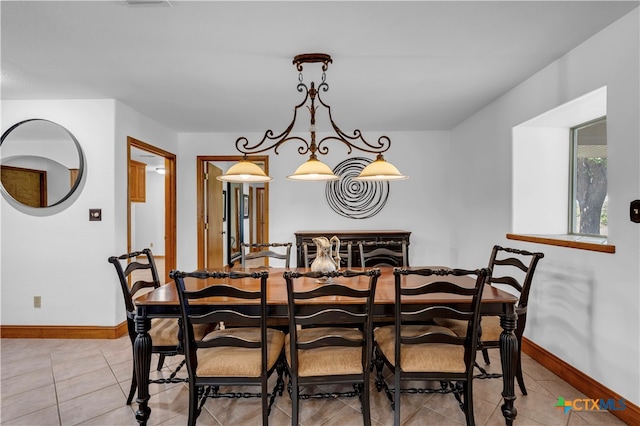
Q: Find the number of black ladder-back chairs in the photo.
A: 8